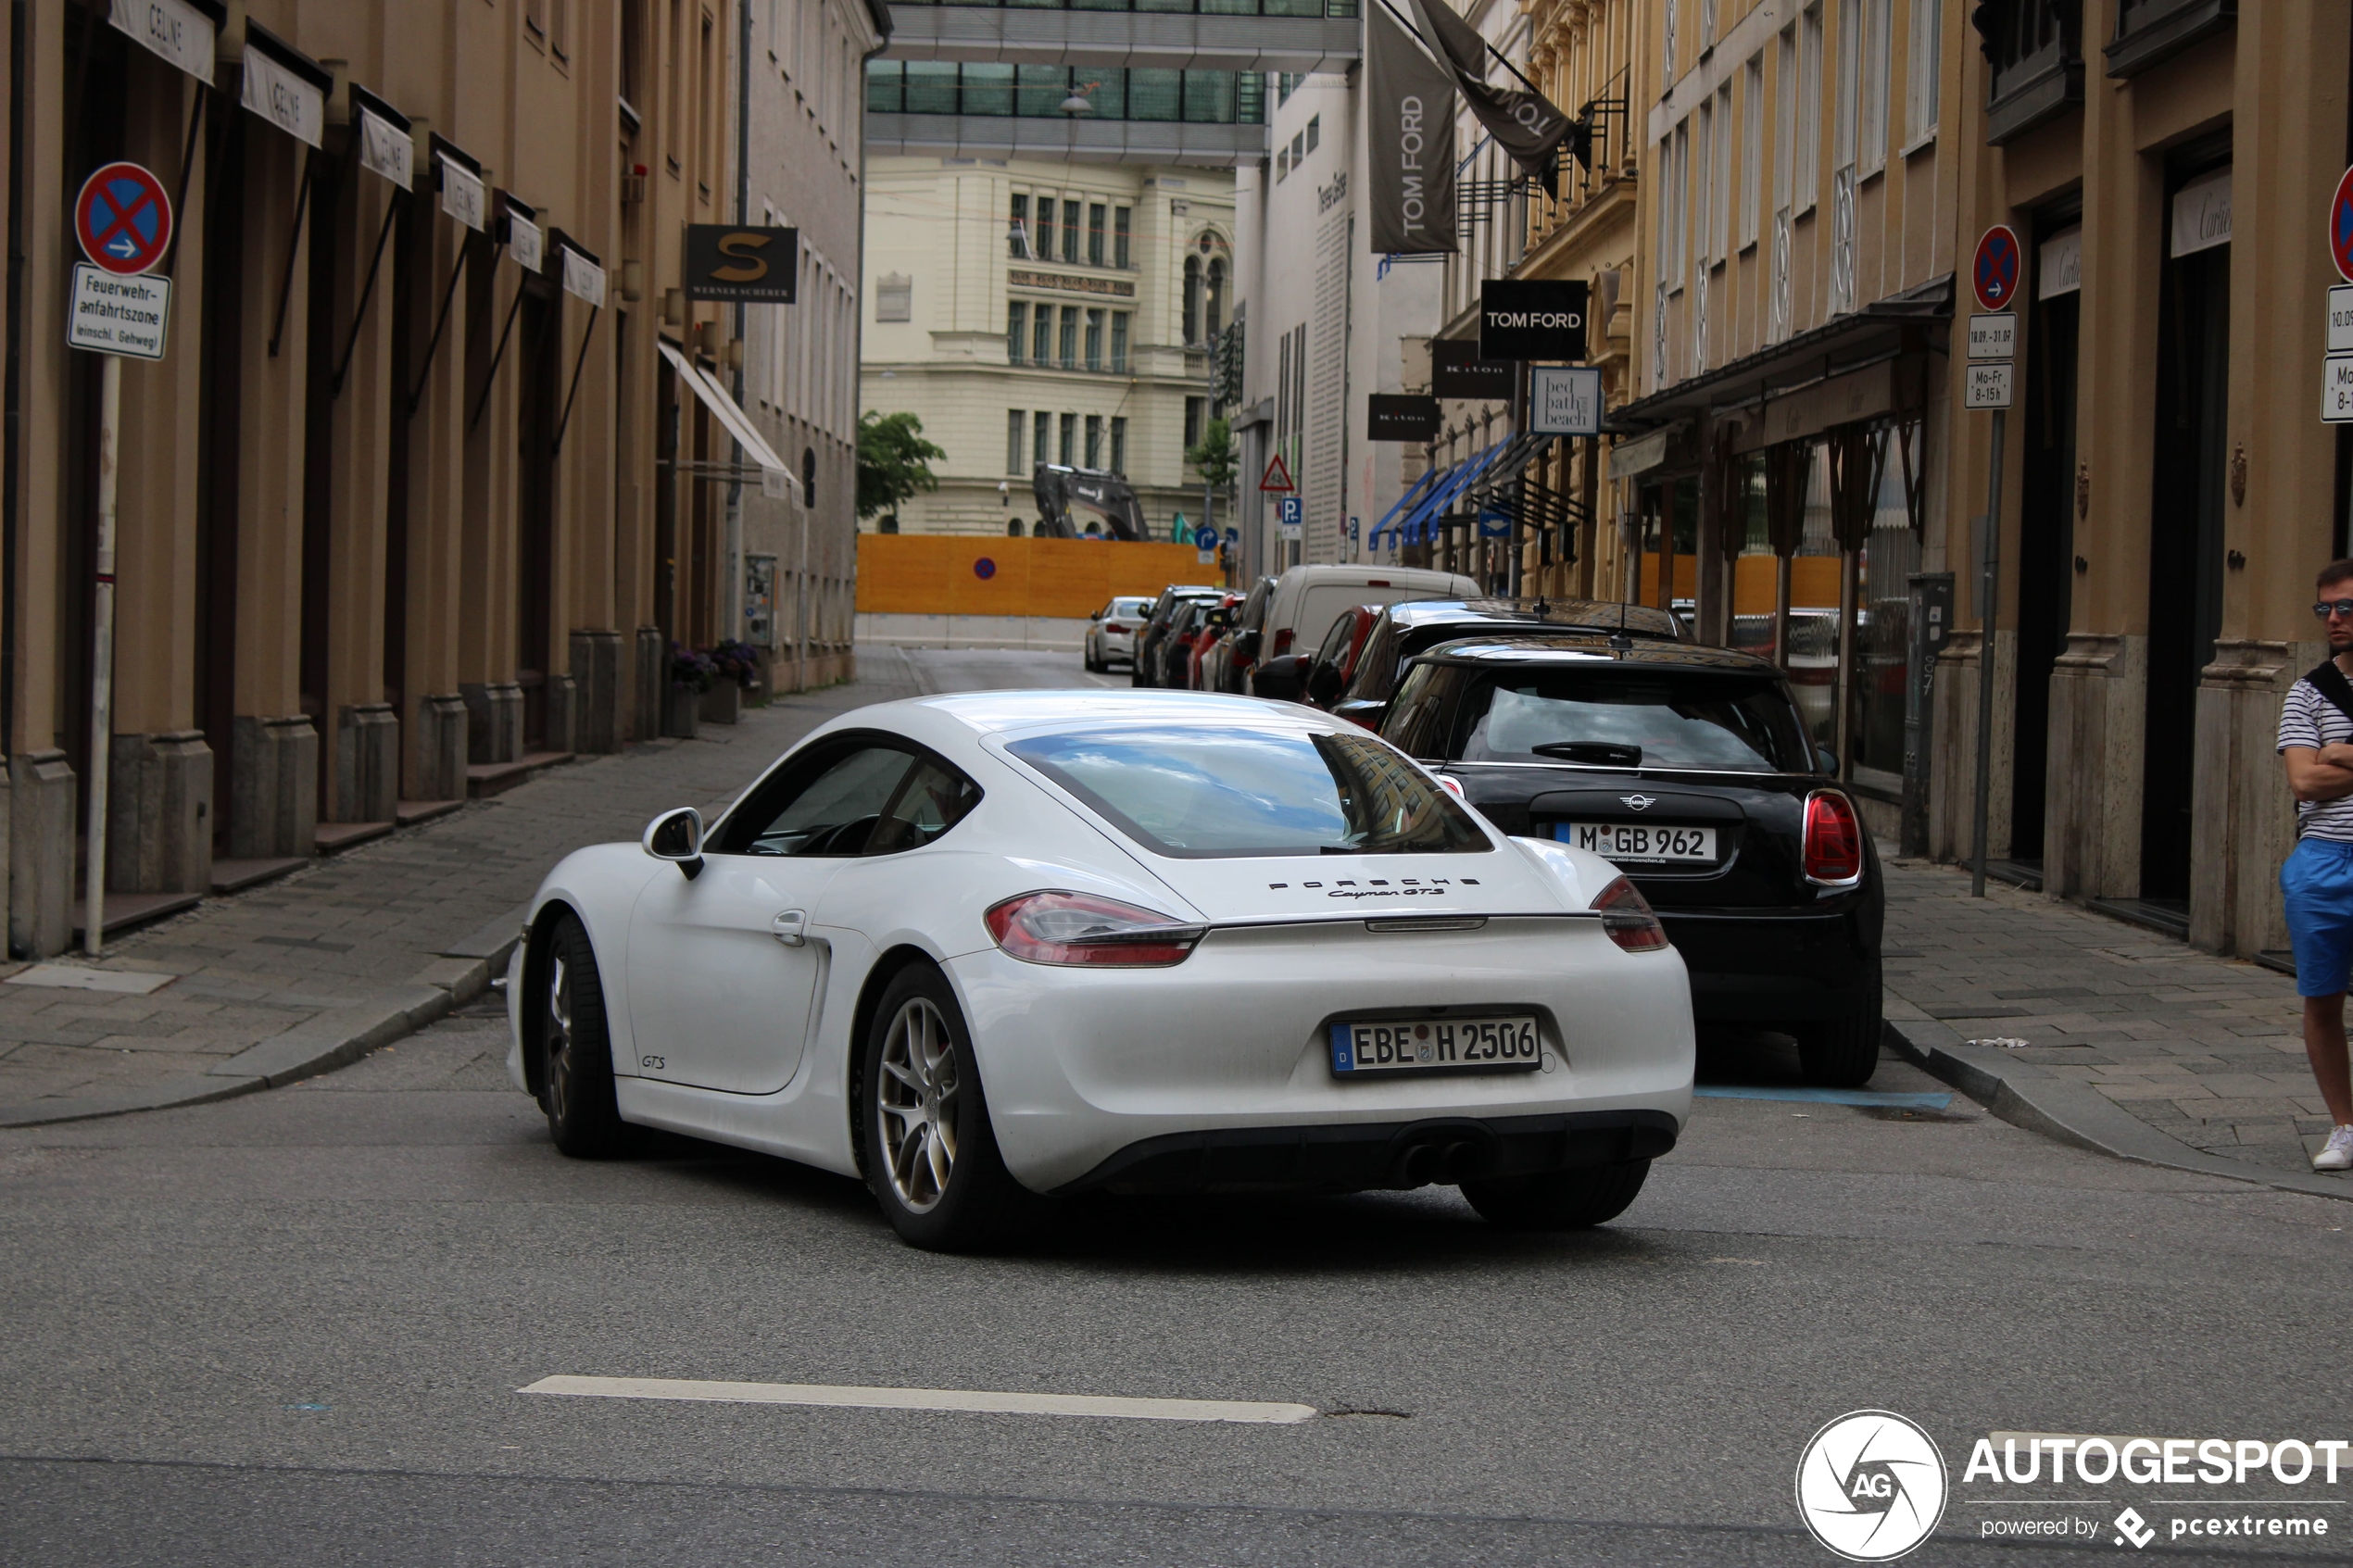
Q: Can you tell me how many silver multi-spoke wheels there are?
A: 2